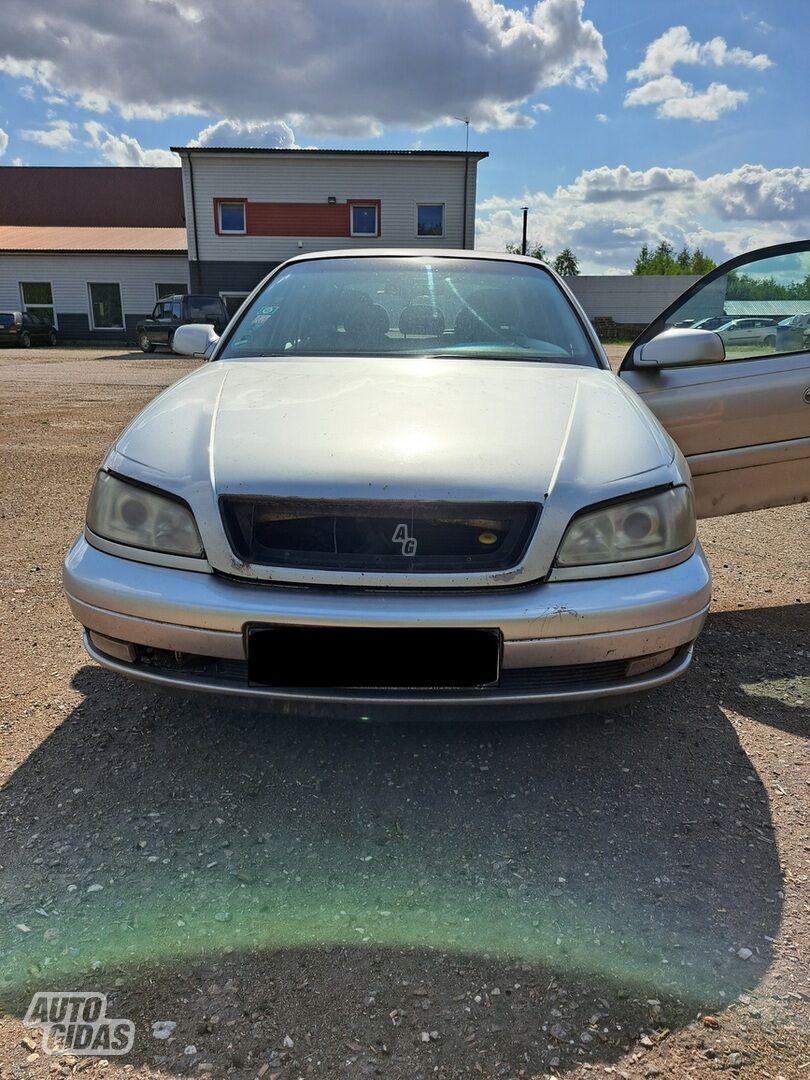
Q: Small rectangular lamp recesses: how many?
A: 2